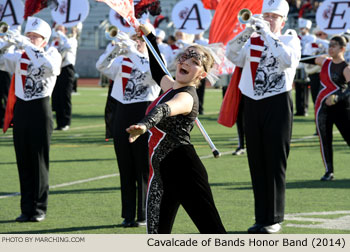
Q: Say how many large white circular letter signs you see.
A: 5